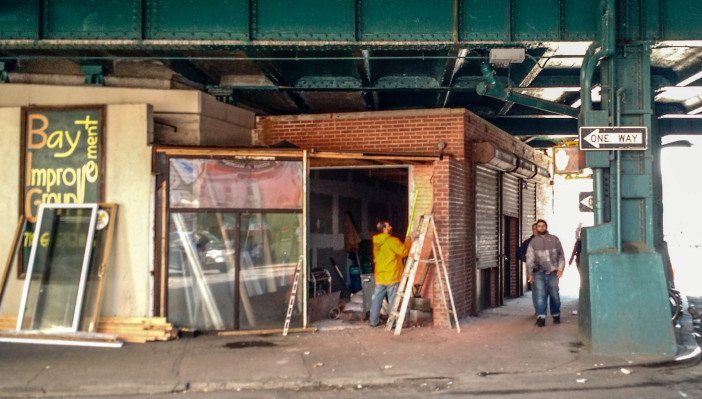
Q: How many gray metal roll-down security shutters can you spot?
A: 3